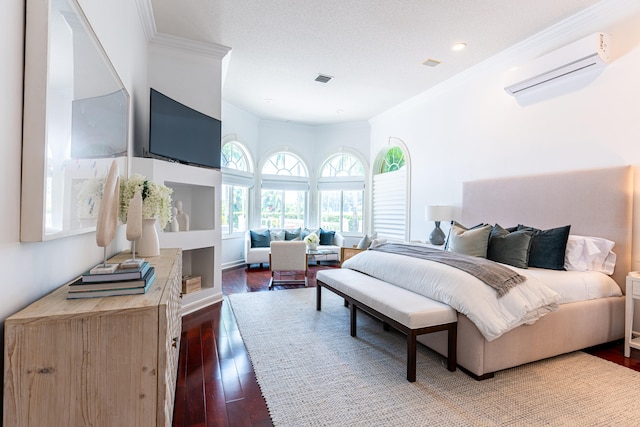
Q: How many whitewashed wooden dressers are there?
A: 1